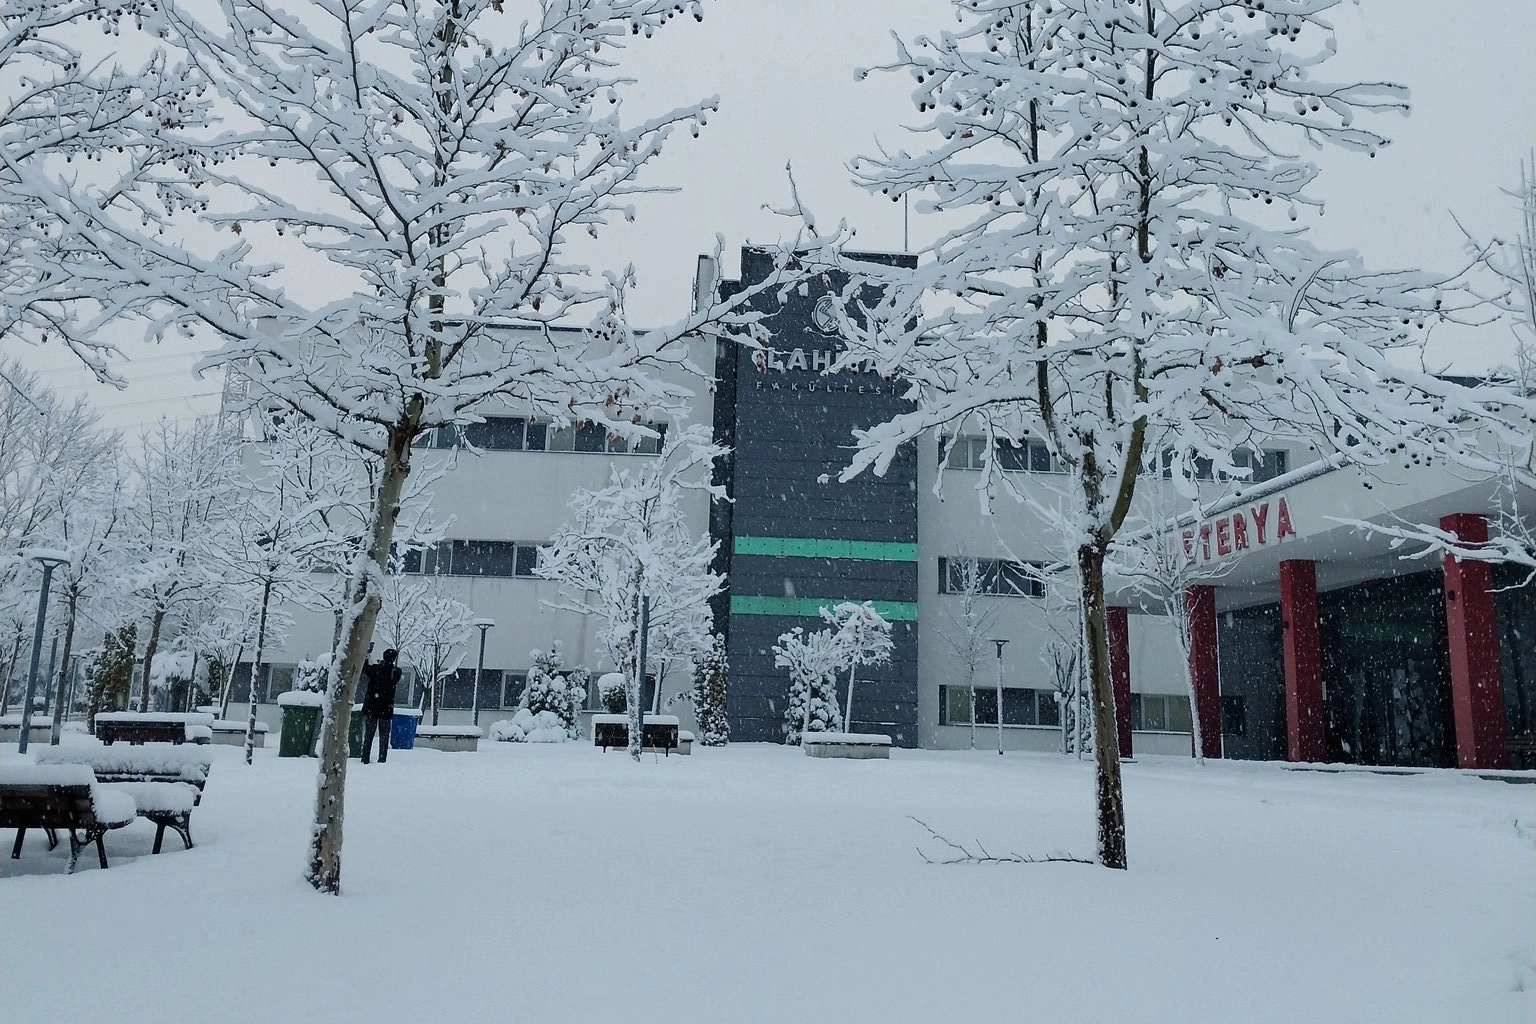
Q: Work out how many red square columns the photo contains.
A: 4